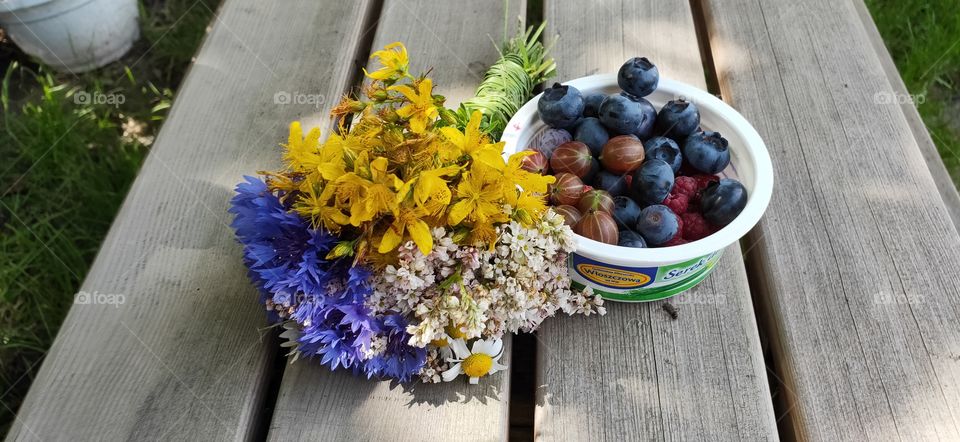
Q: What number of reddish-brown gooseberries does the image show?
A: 7